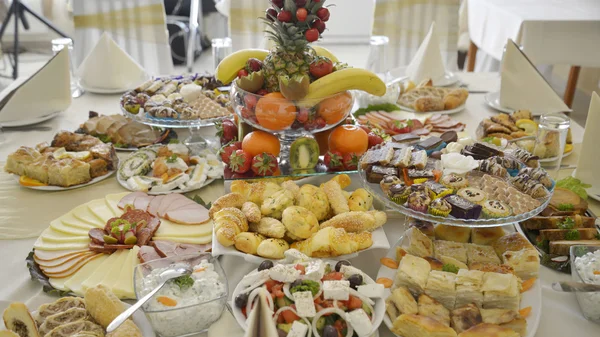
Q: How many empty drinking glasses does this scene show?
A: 4